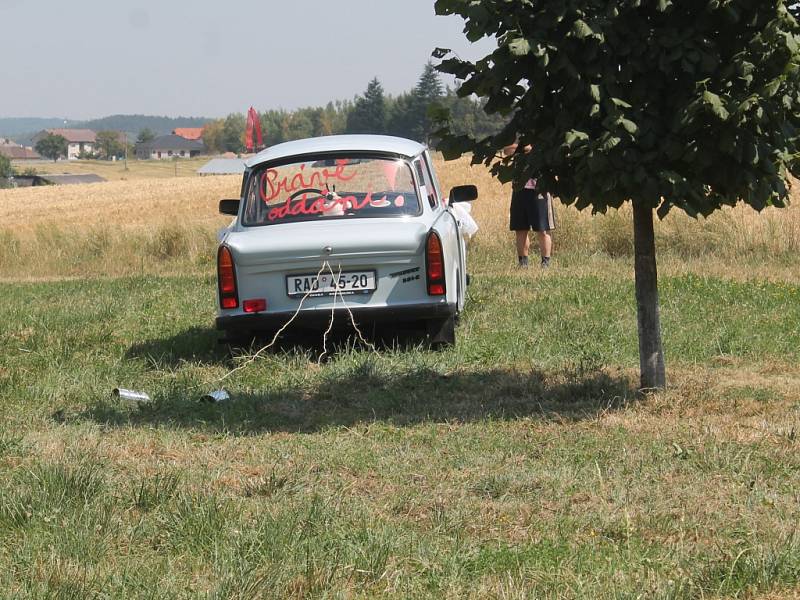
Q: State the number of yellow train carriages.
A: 0